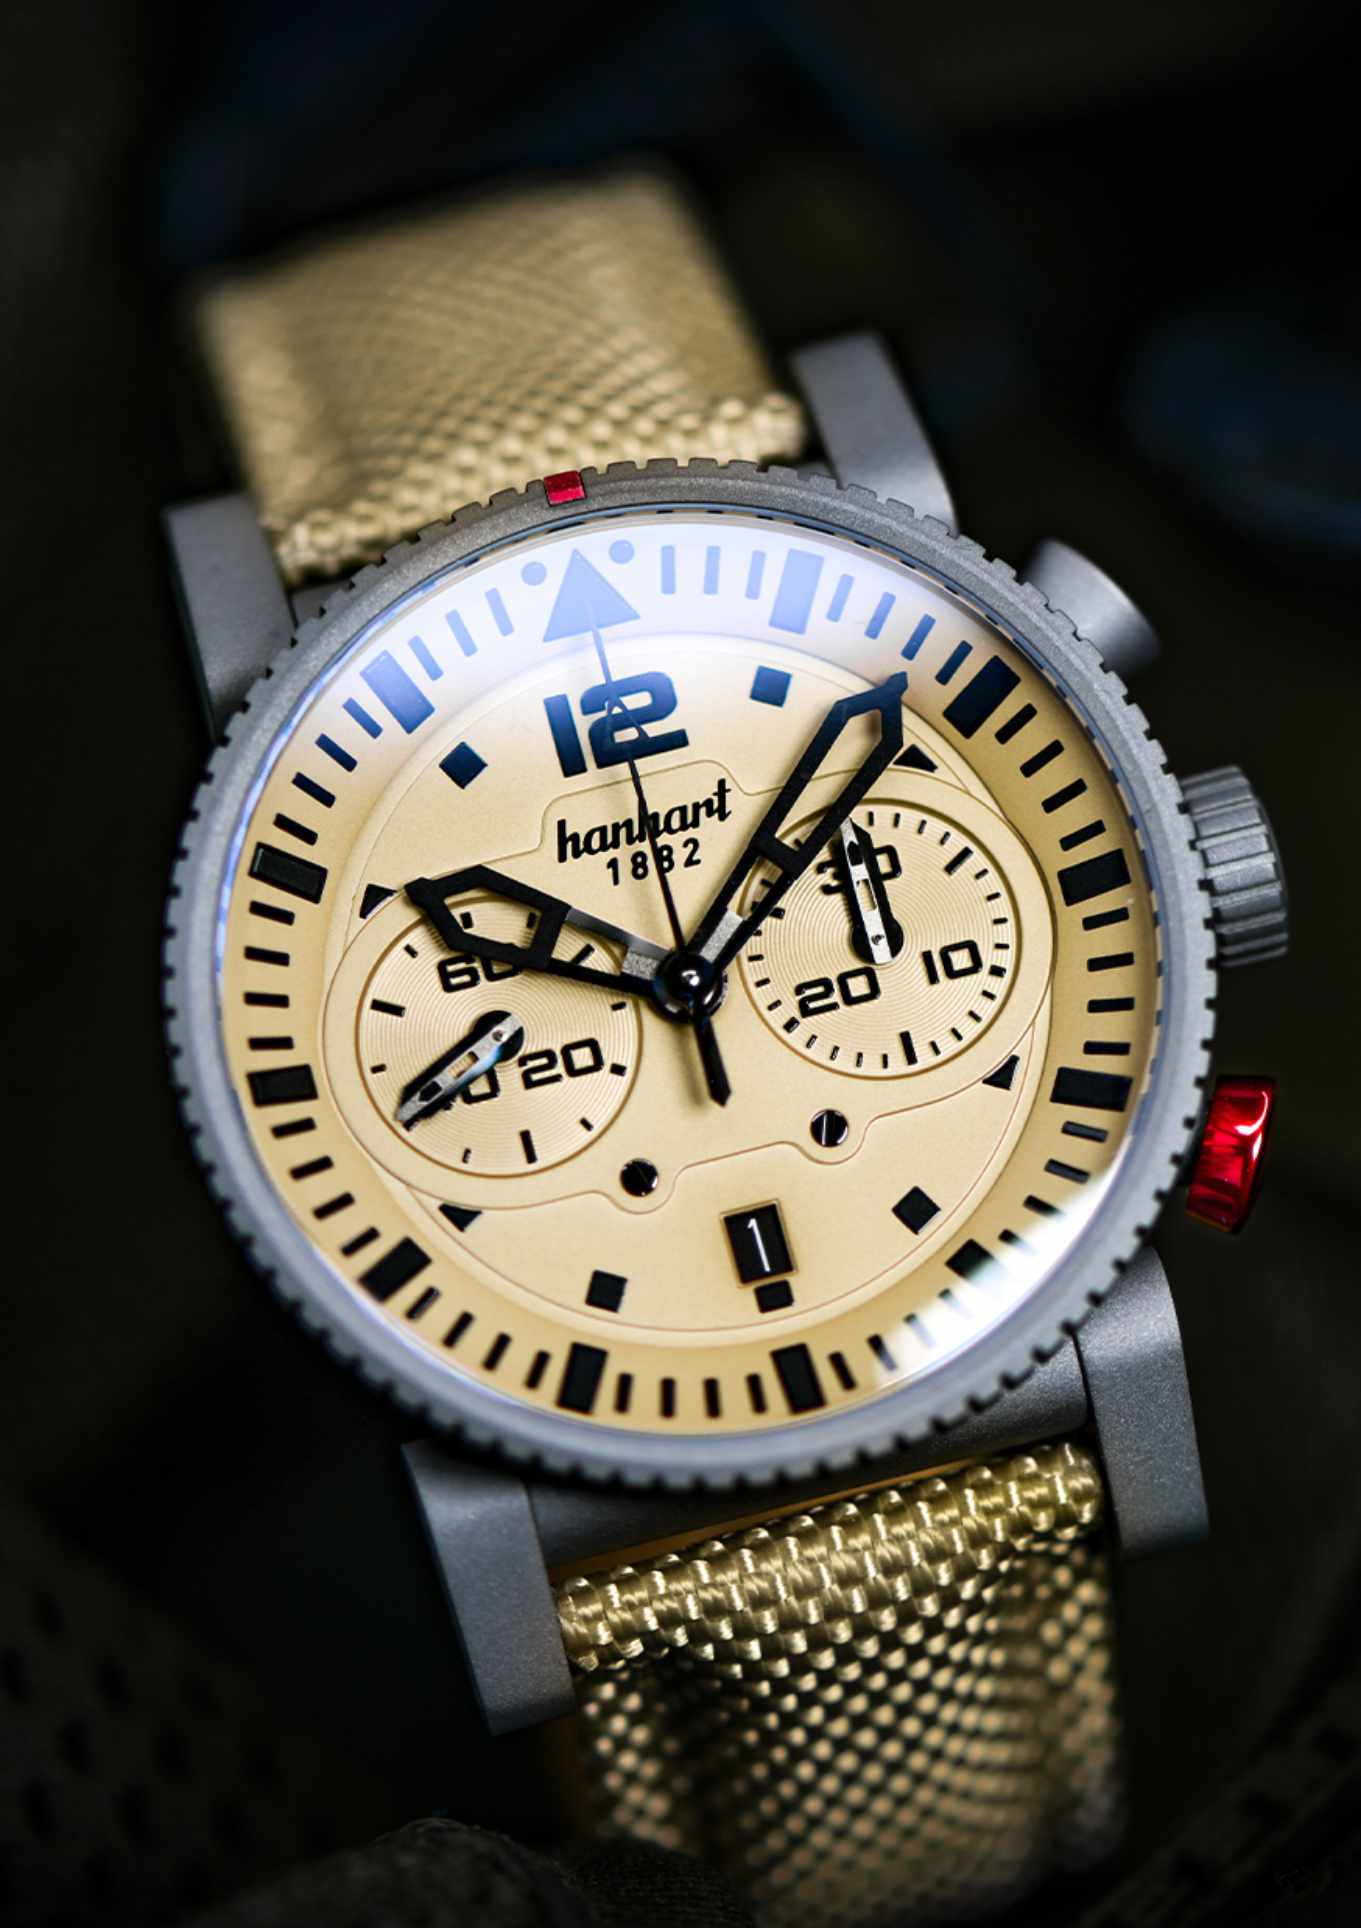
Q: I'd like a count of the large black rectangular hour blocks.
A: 11